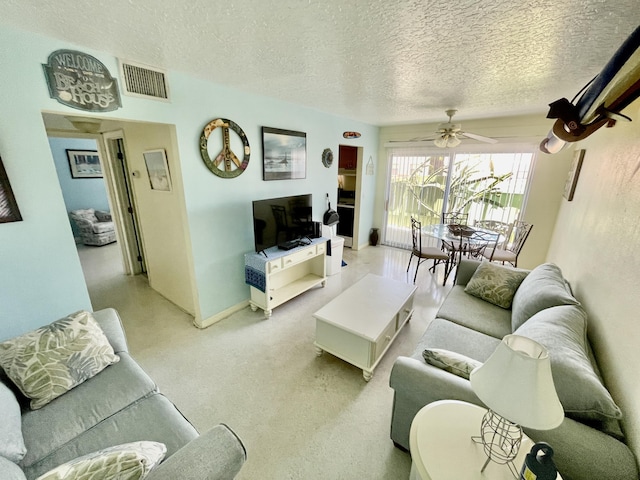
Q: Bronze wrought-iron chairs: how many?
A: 4